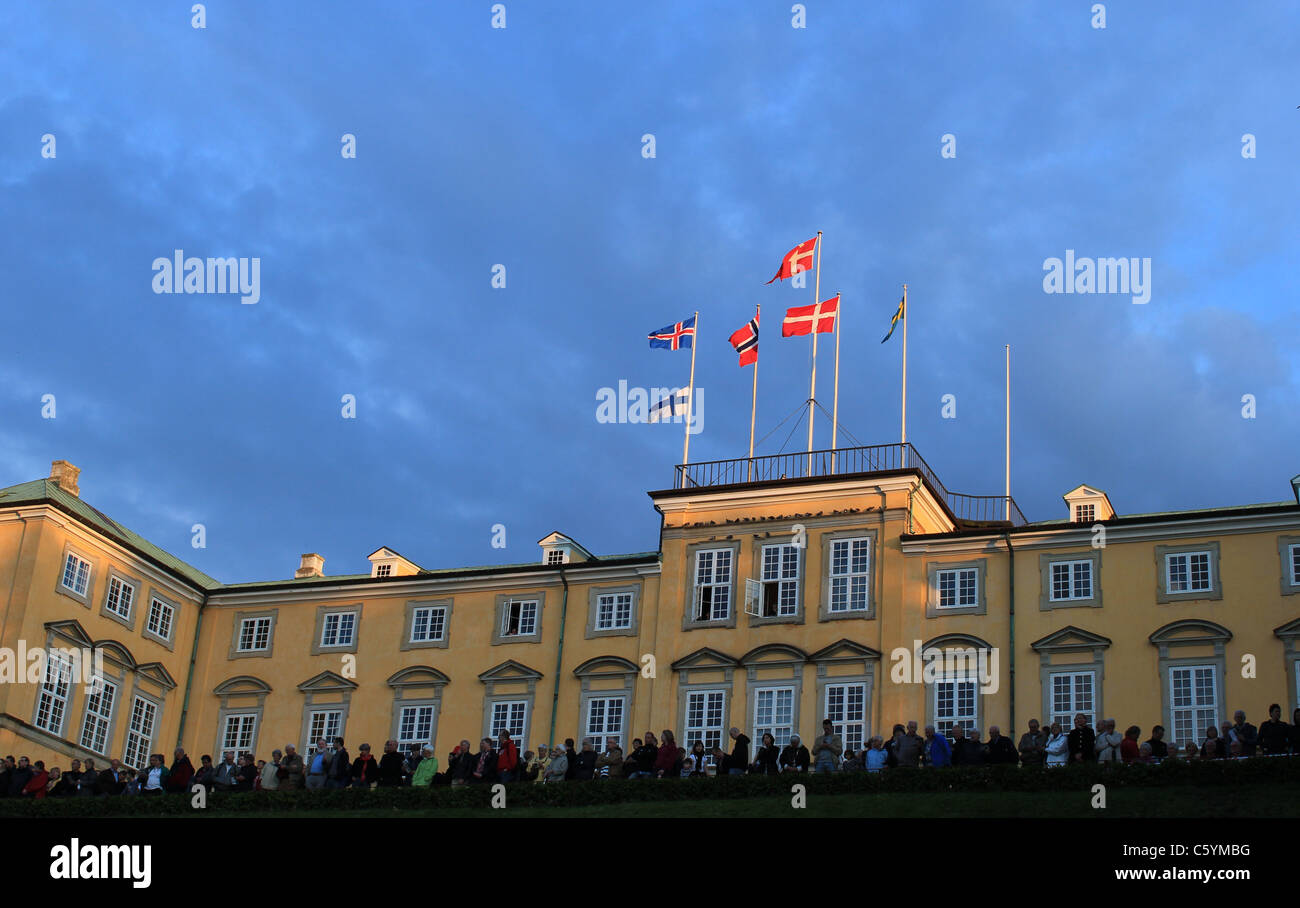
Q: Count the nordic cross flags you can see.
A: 6